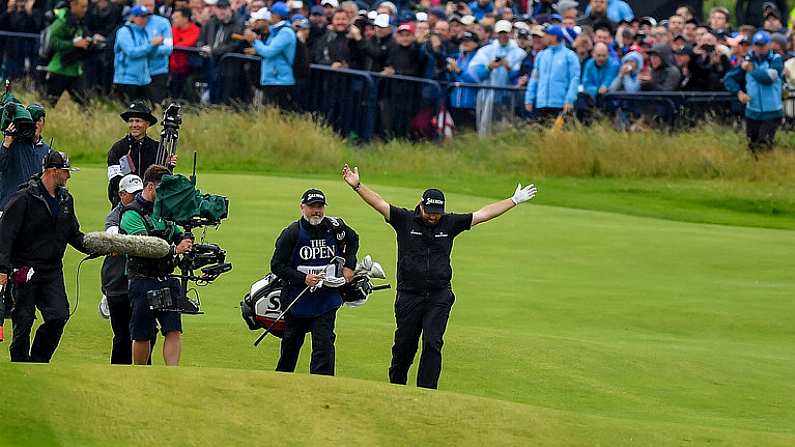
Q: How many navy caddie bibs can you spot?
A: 1